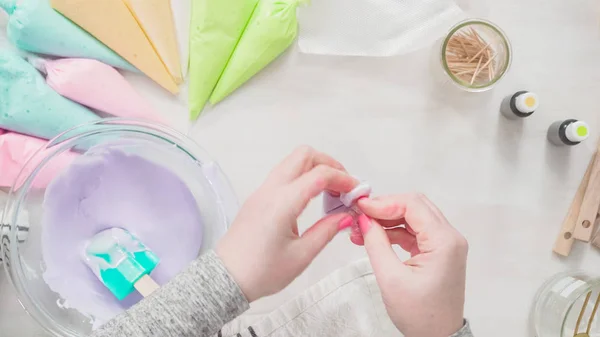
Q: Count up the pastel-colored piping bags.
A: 8